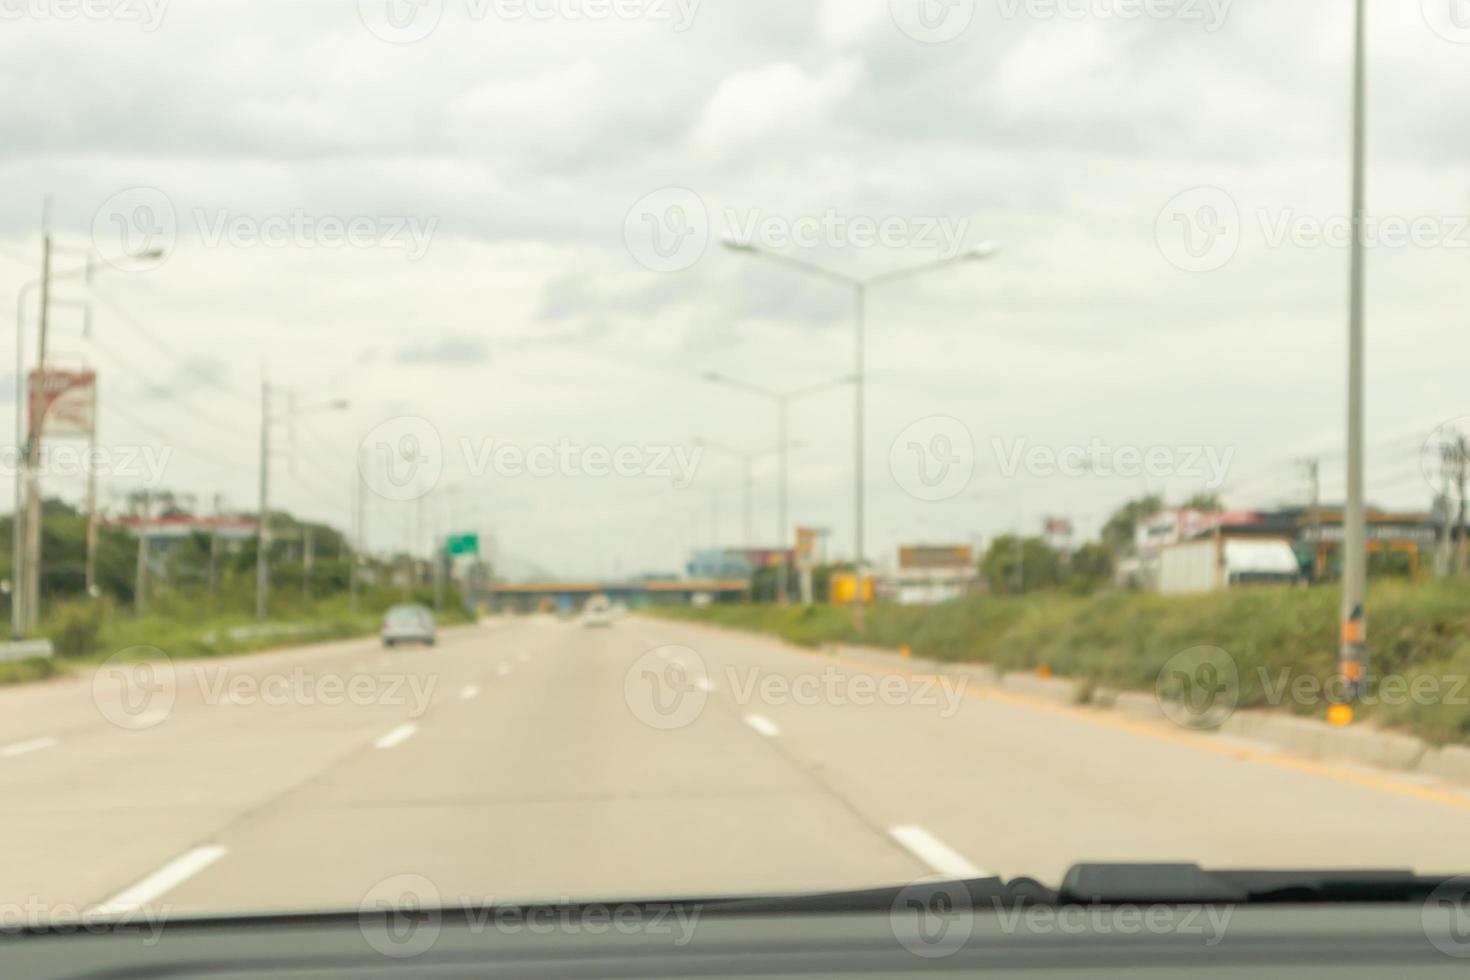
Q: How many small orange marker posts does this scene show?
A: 3